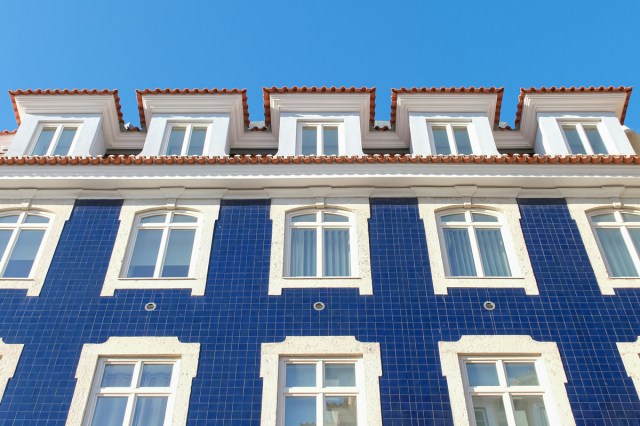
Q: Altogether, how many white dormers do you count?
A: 5